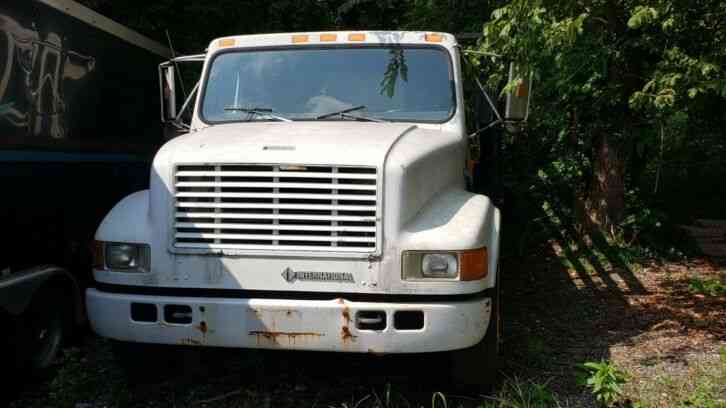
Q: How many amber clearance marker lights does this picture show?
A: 5